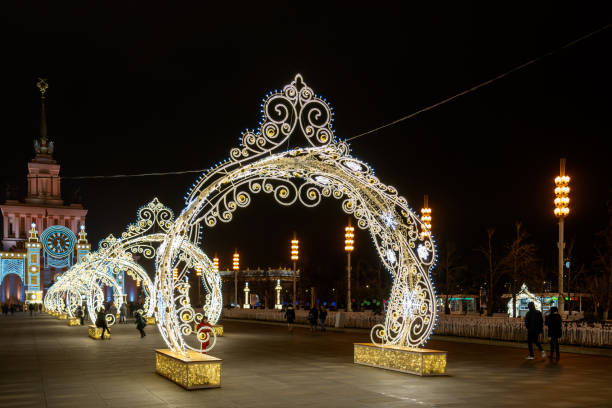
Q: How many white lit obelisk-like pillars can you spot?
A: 2